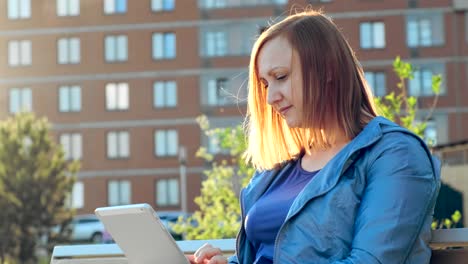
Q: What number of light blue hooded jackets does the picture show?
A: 1